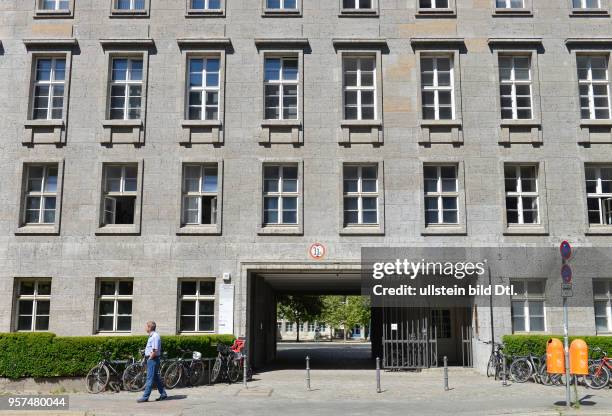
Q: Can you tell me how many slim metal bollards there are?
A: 5